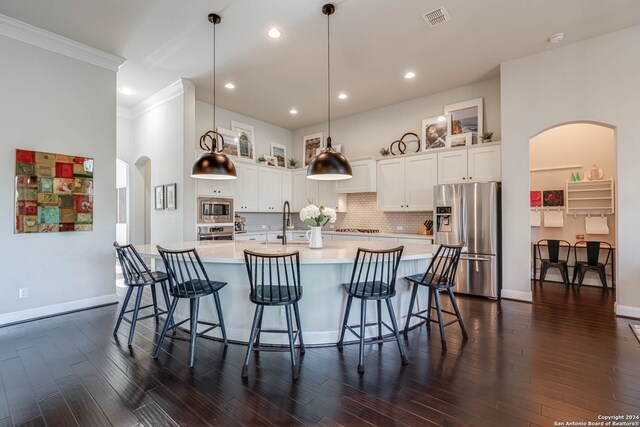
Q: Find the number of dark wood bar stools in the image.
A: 5